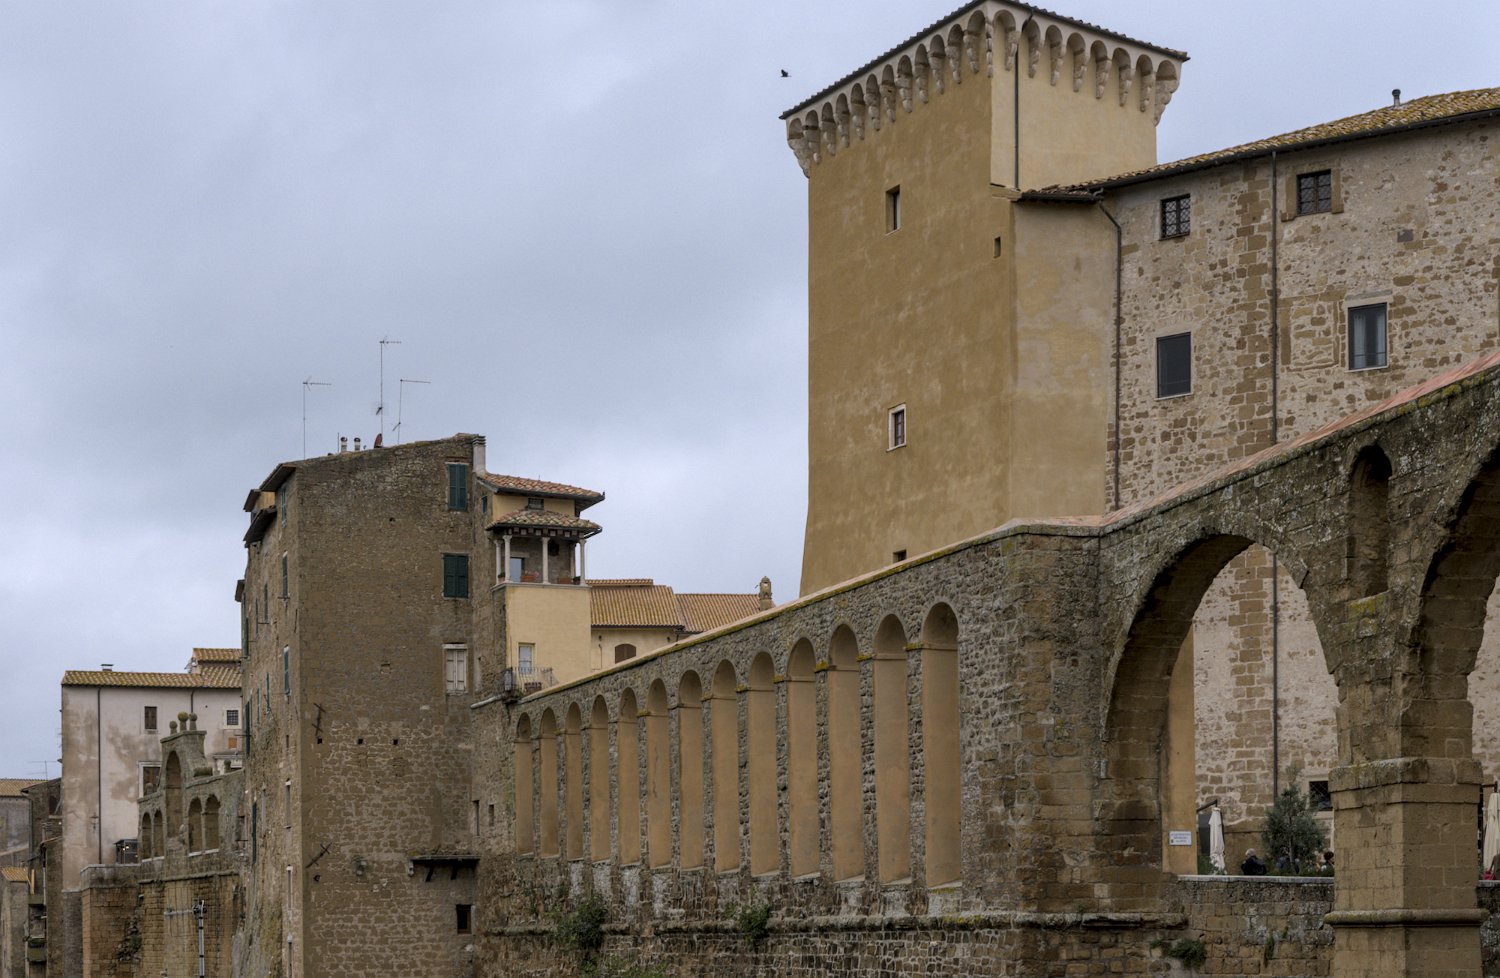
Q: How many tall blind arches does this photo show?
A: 13